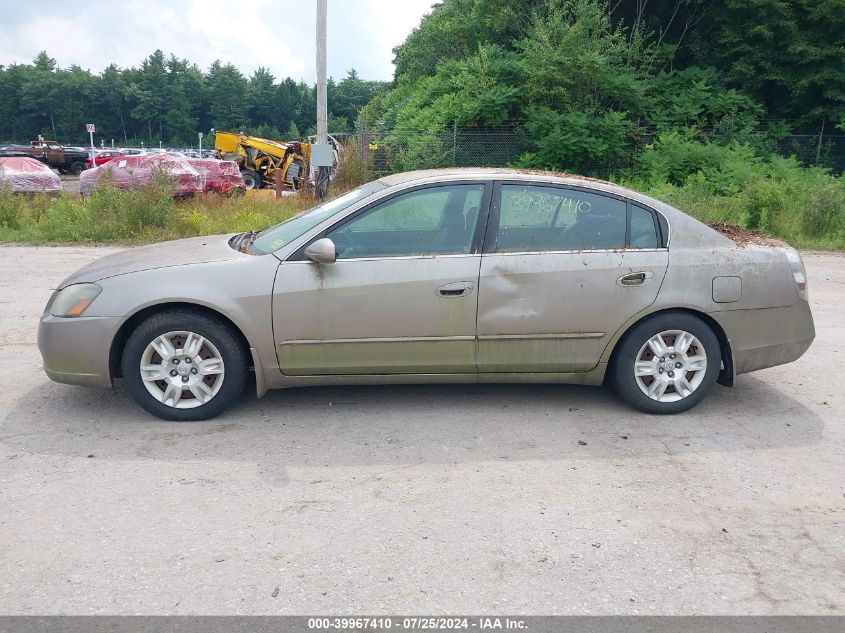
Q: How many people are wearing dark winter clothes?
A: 0